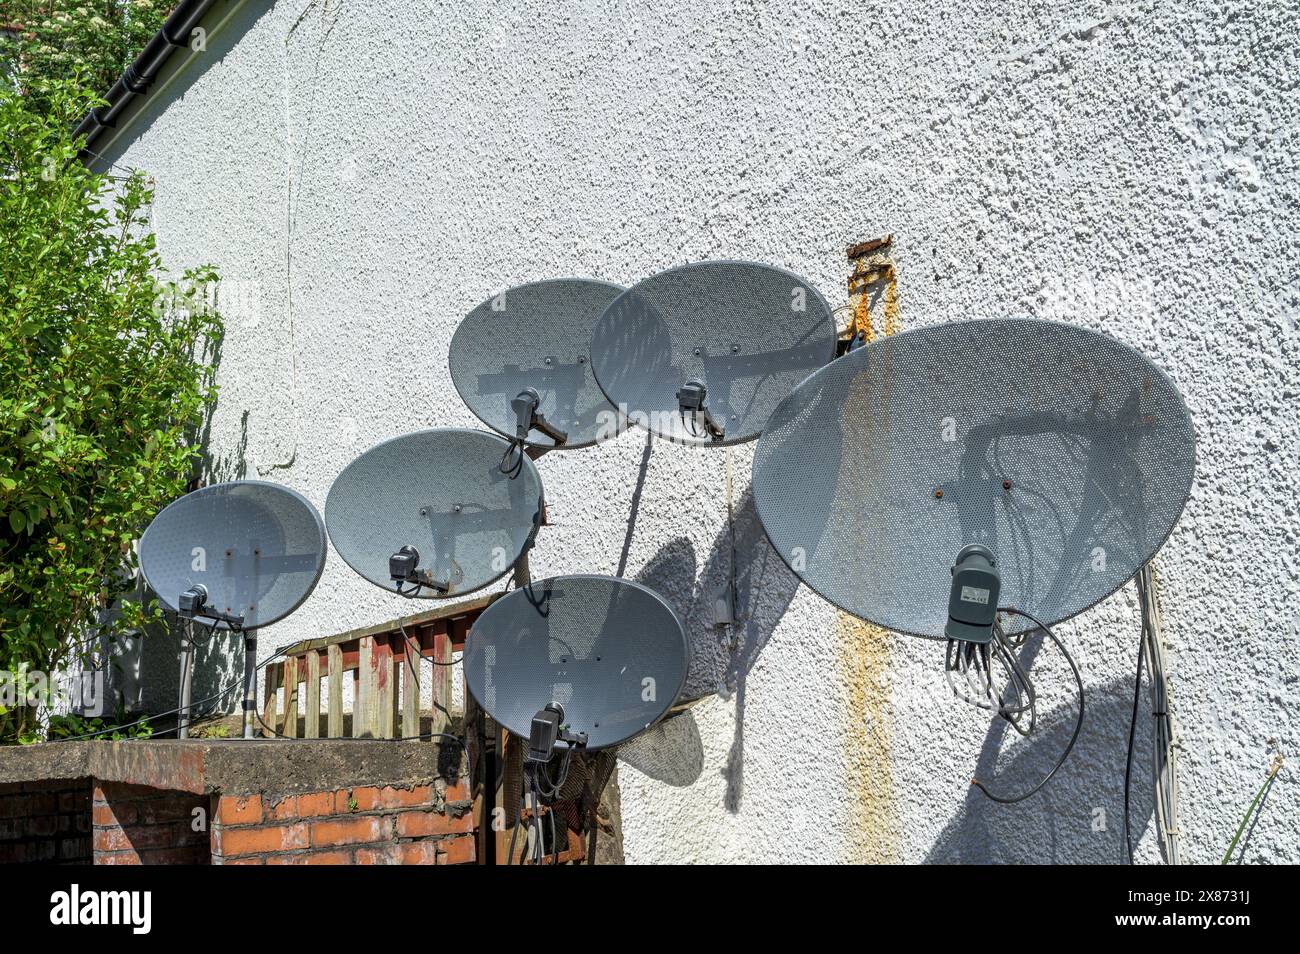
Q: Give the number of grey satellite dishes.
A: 6